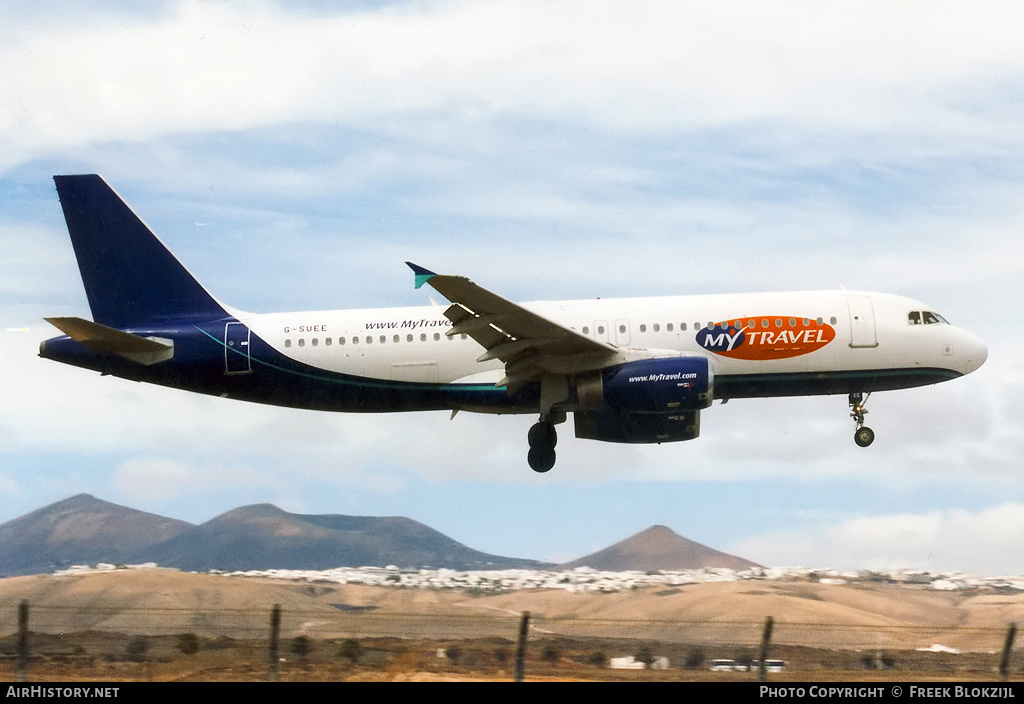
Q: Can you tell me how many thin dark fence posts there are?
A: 5